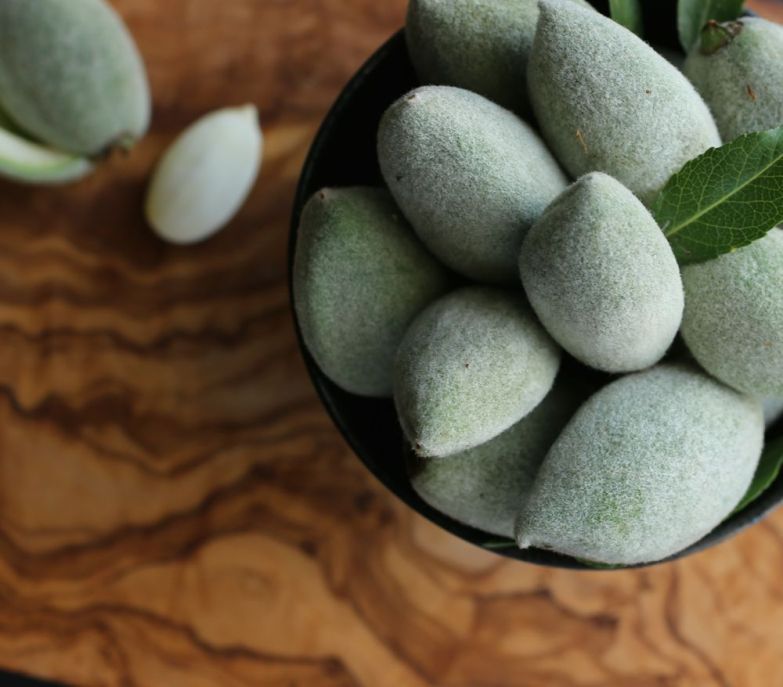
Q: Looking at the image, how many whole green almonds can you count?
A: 11